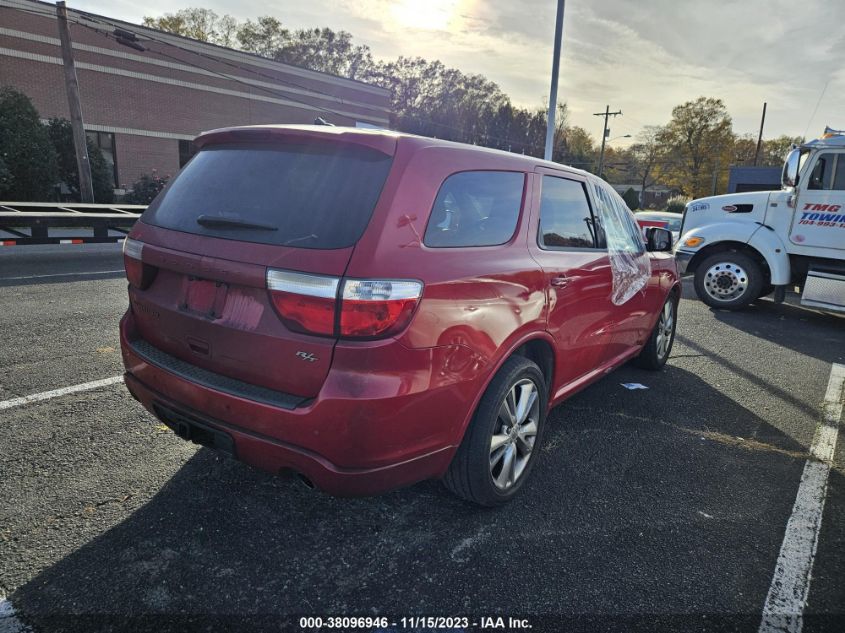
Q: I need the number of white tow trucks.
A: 1